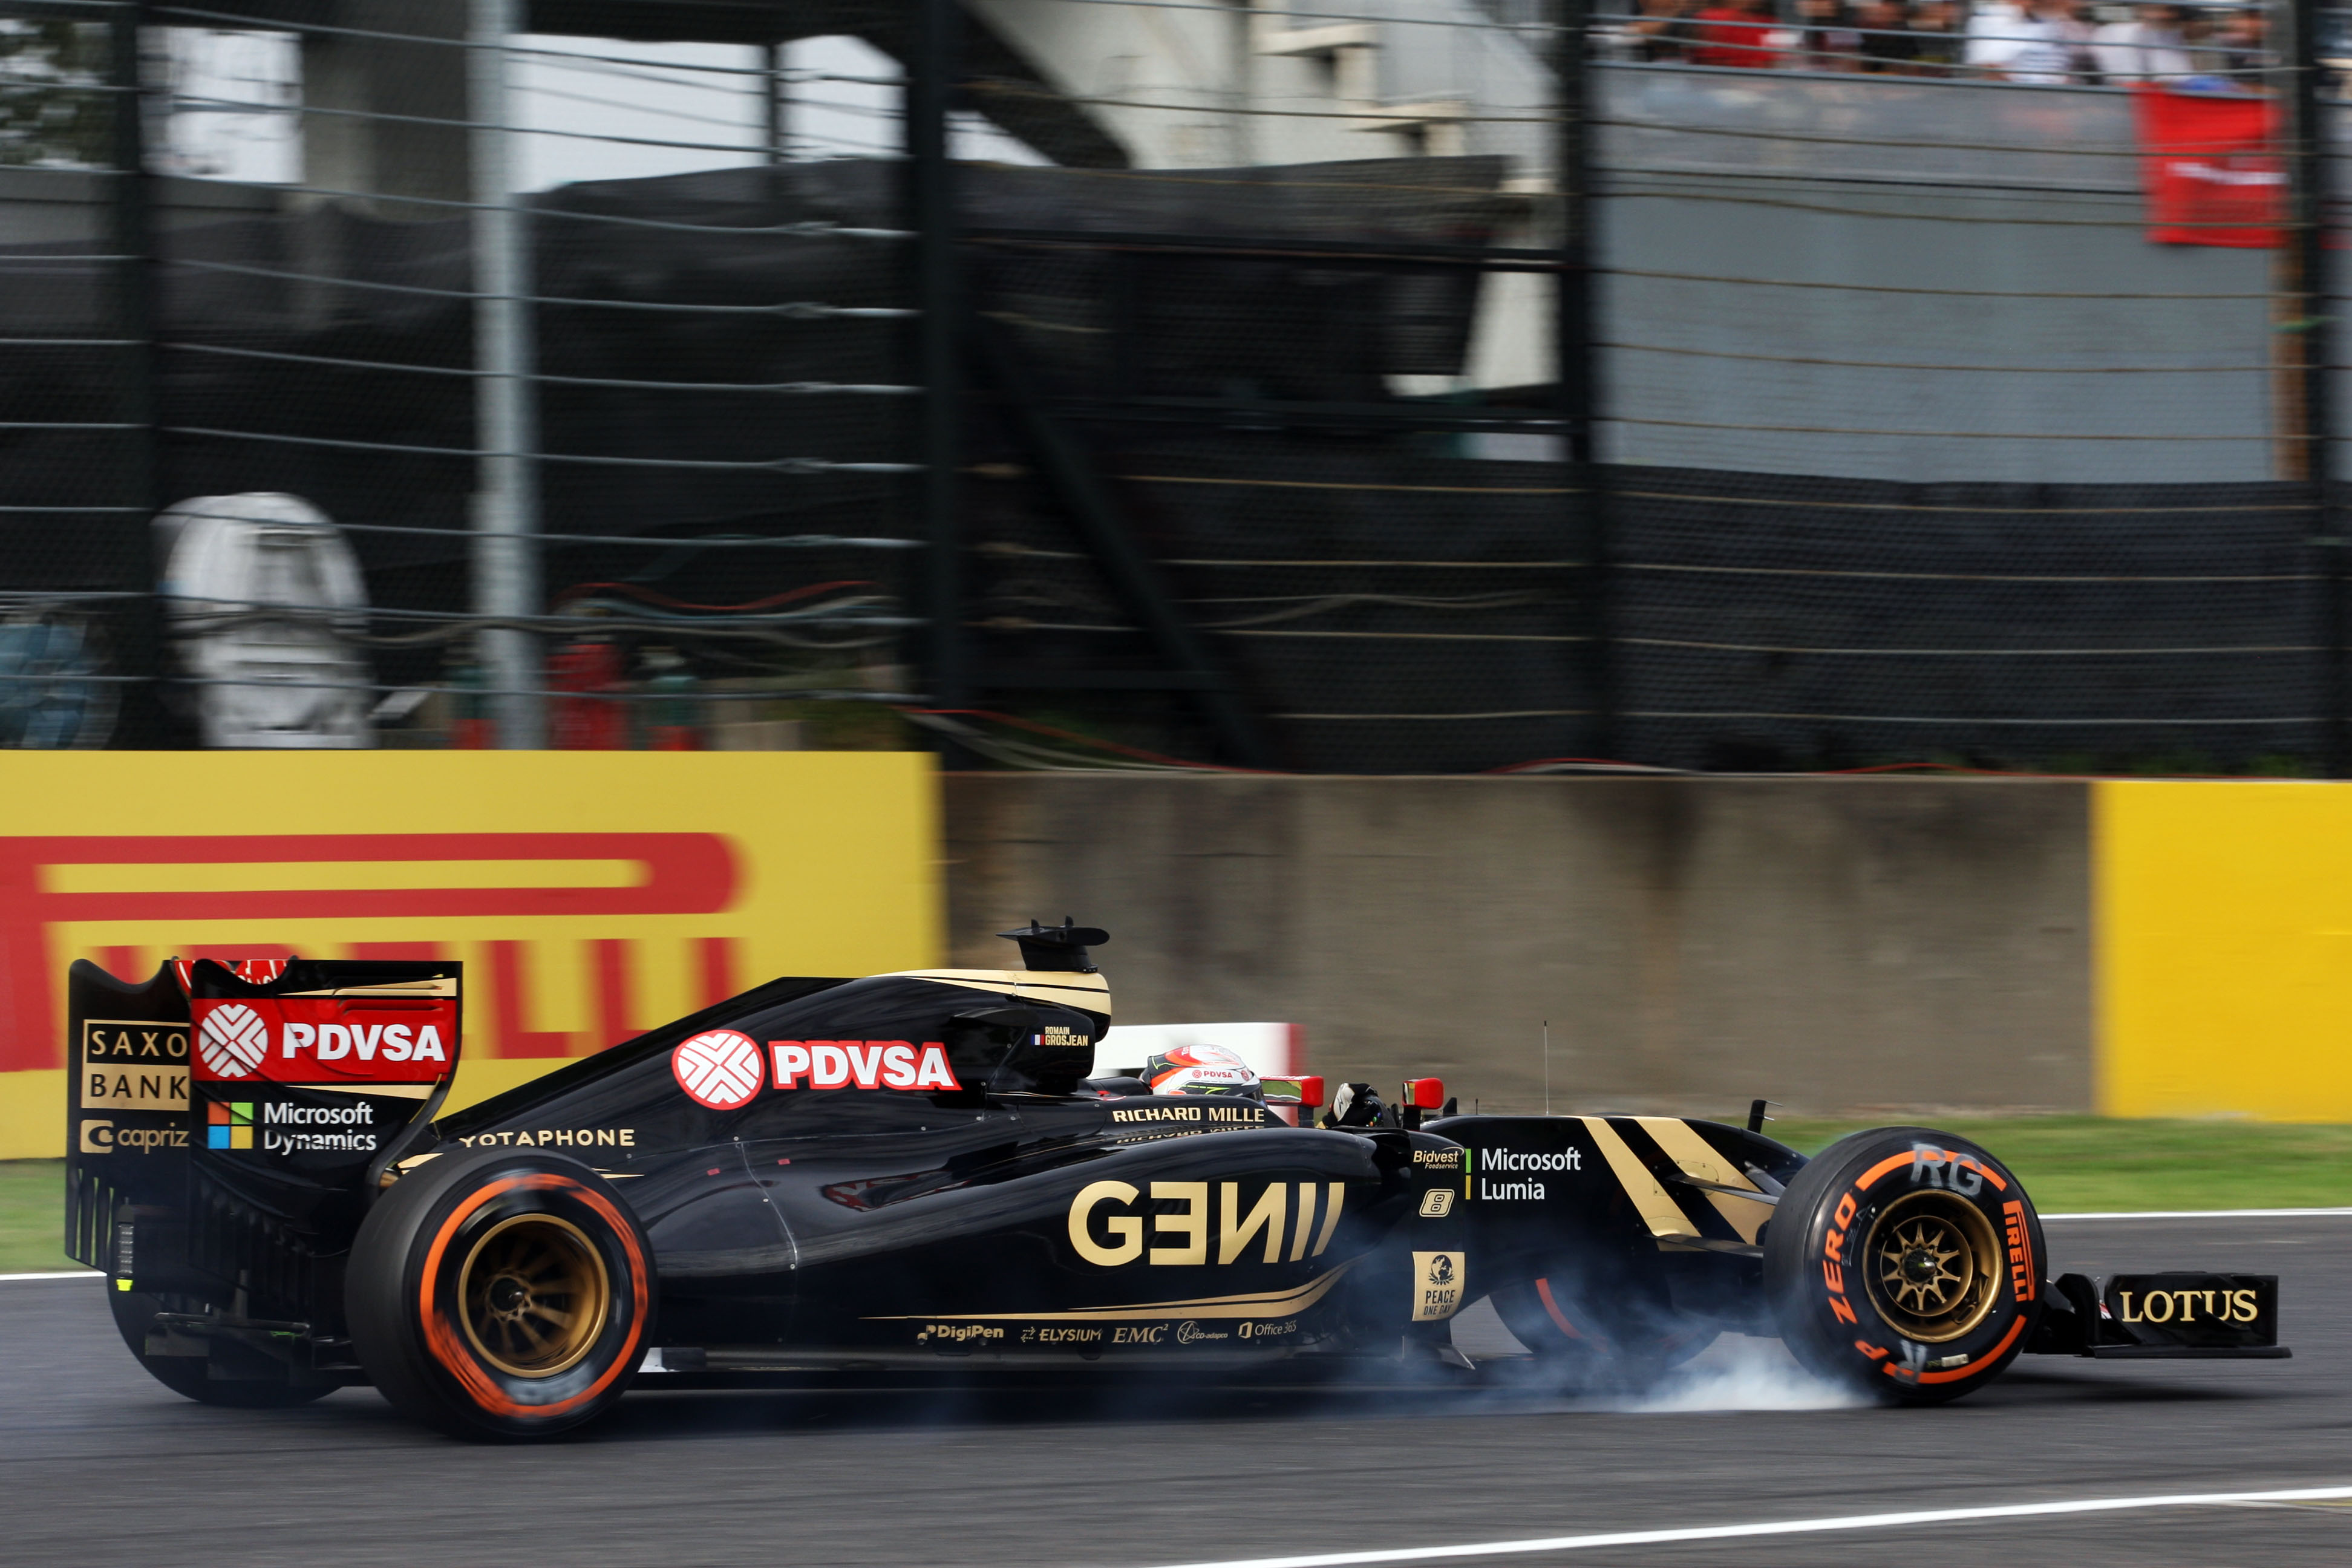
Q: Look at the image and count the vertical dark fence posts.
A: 4